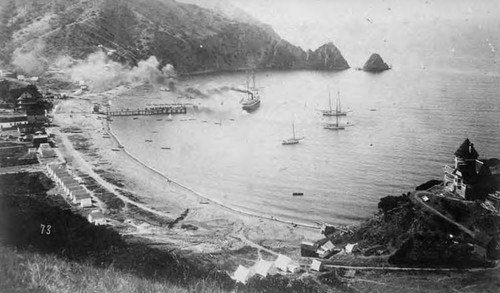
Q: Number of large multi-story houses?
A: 1